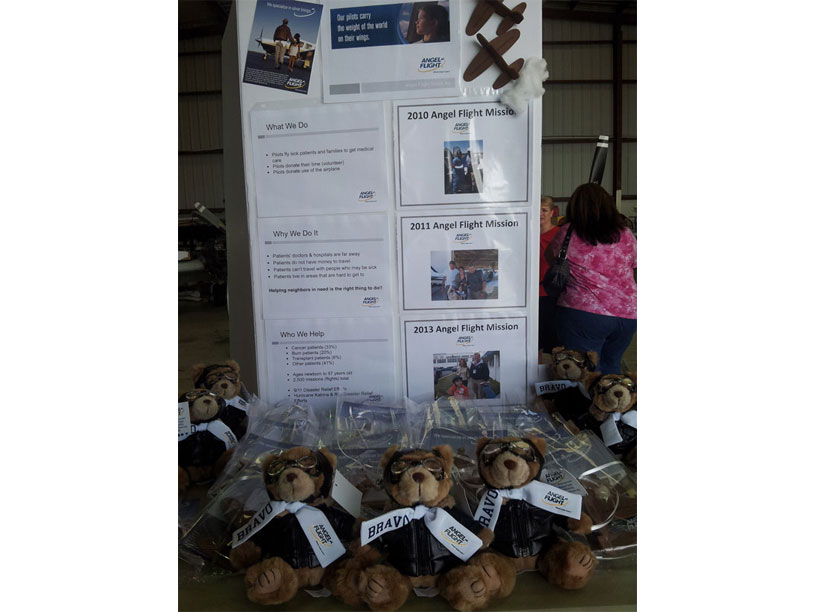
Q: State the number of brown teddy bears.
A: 7